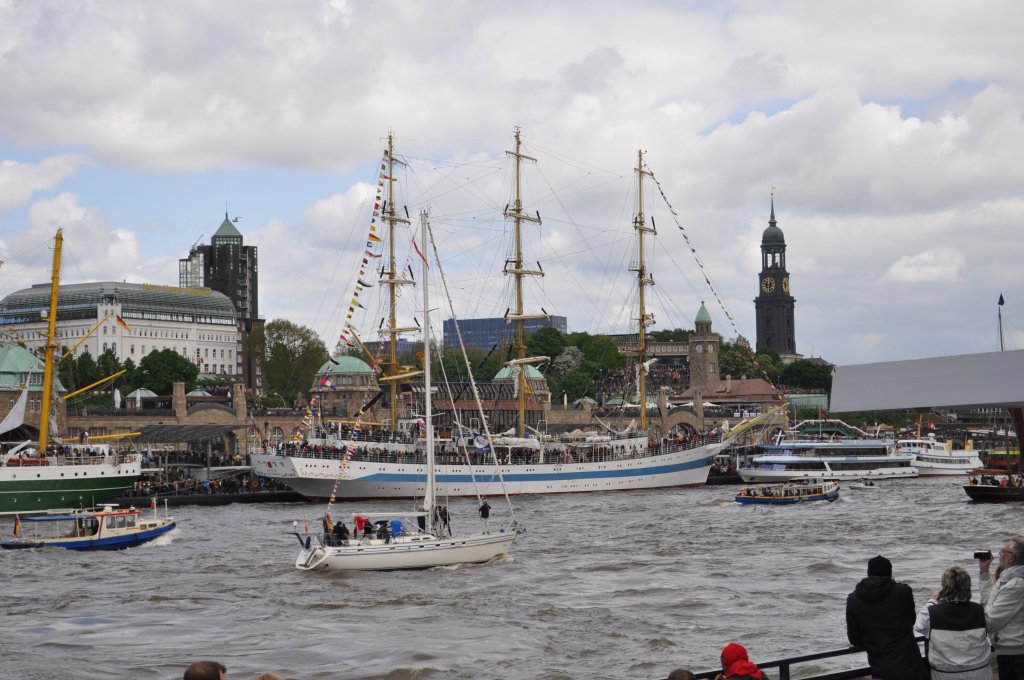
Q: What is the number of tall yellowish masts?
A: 4